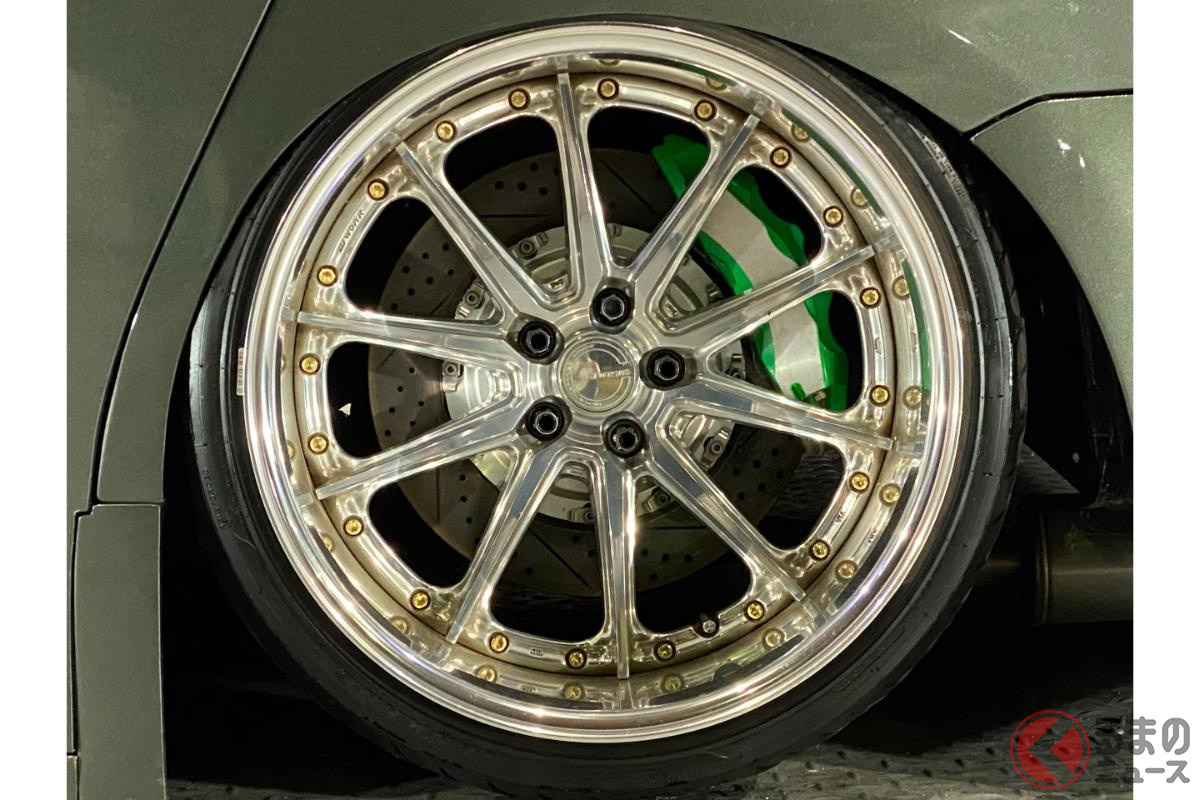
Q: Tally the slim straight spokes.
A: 10